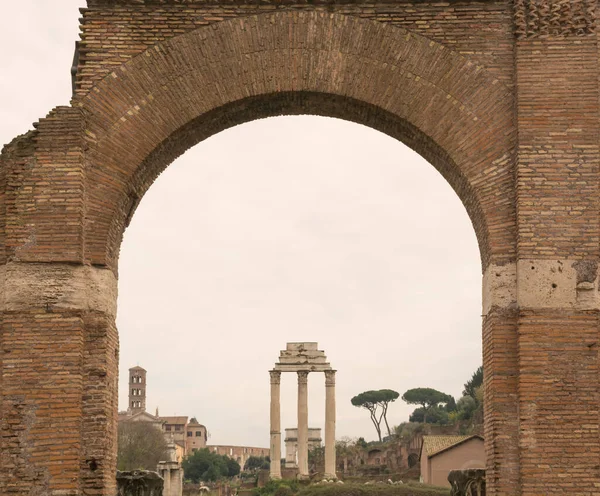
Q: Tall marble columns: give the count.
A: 3